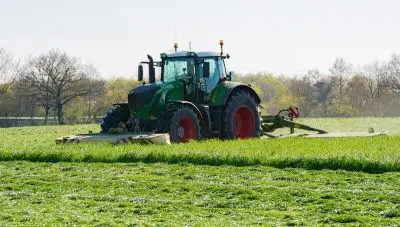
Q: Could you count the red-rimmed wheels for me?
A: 2